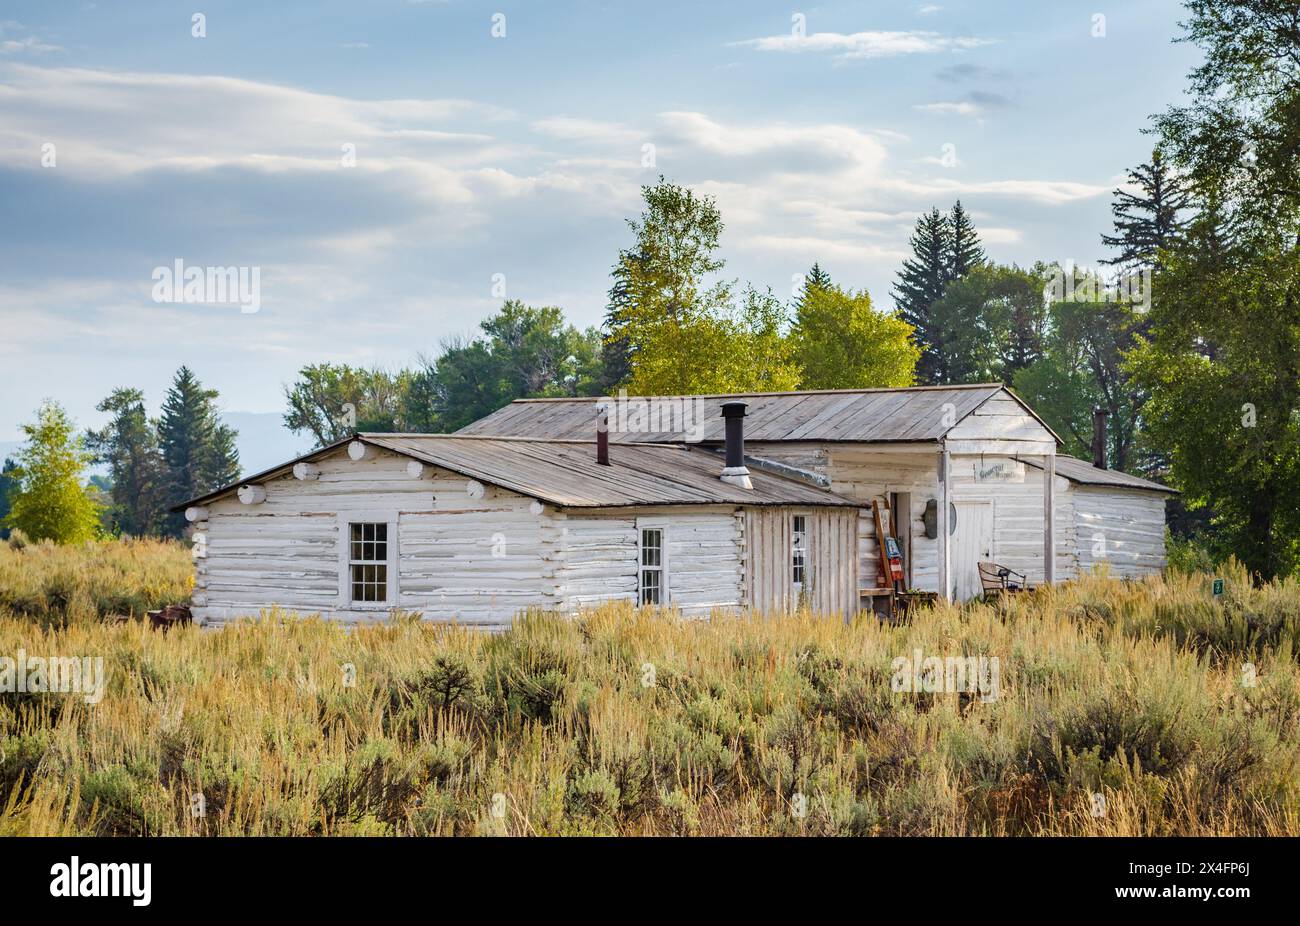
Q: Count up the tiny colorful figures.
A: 0